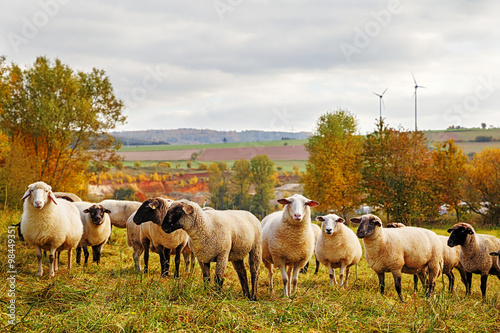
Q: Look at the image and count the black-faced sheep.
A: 5